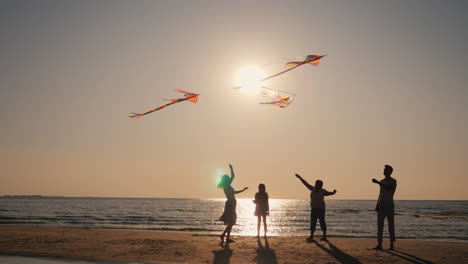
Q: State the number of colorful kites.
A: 3